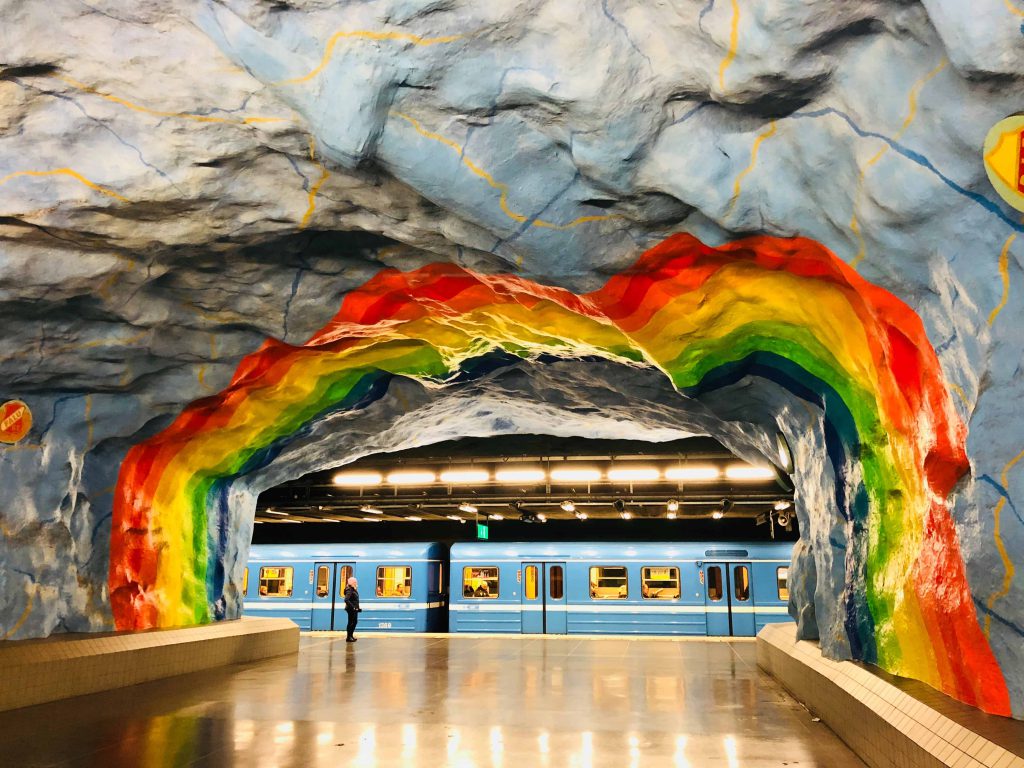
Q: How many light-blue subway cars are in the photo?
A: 2